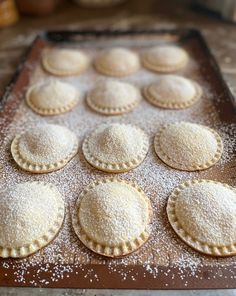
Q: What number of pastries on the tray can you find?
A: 12